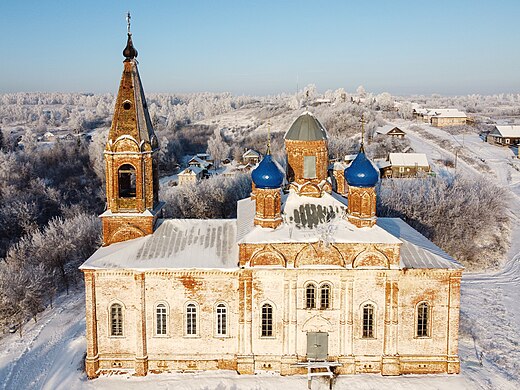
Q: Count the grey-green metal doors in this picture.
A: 1